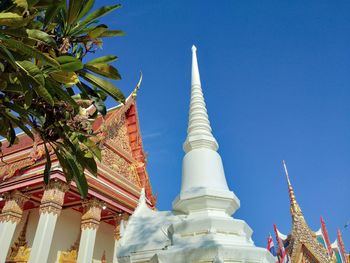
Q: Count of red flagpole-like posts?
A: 3